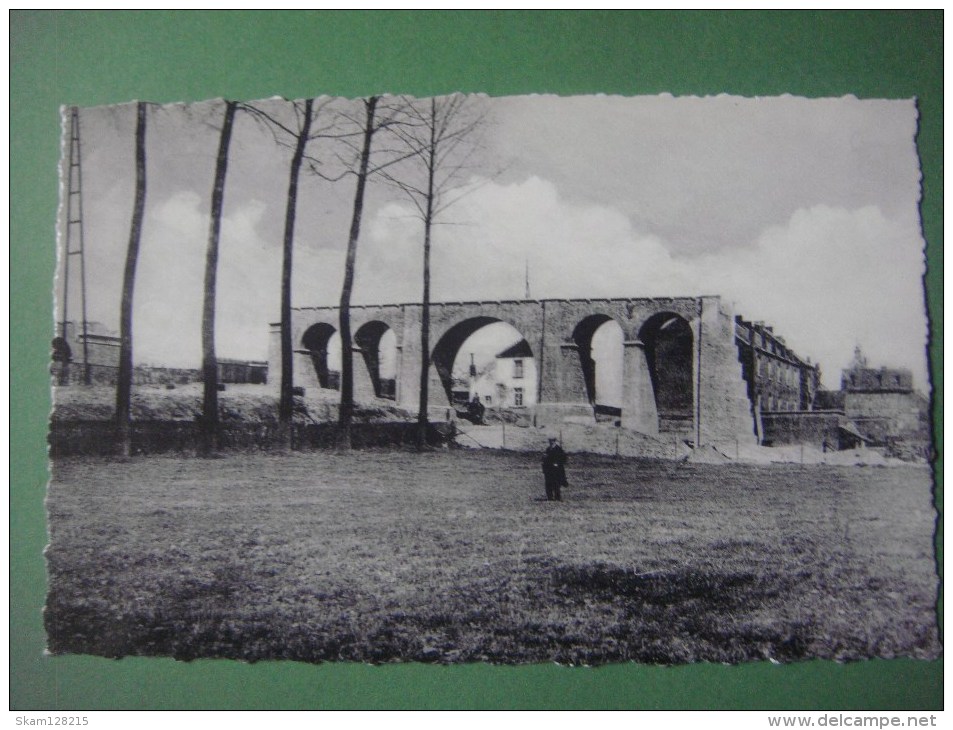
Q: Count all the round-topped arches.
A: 5